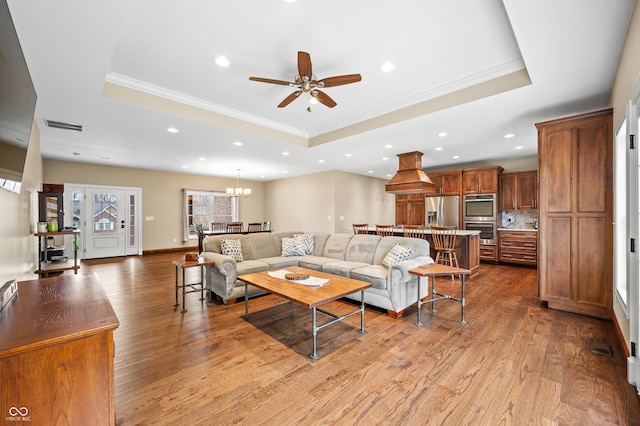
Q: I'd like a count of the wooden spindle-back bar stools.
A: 4